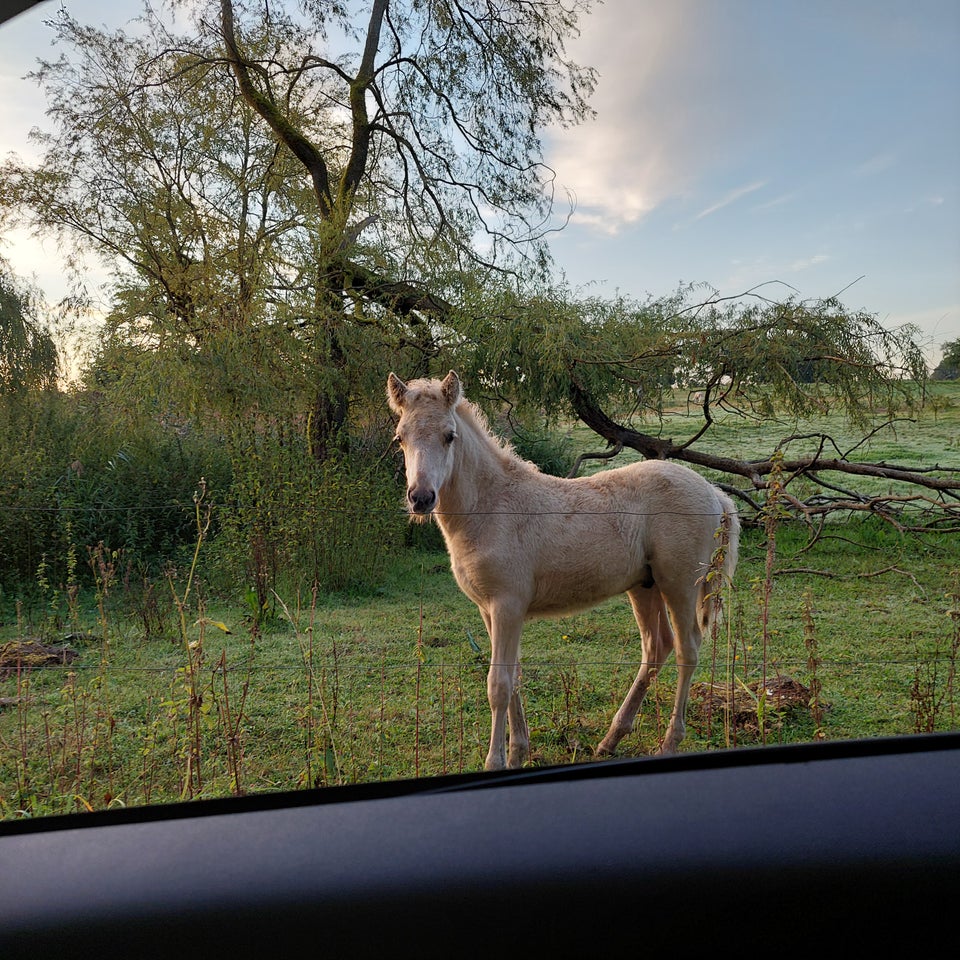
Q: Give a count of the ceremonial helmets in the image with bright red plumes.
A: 0